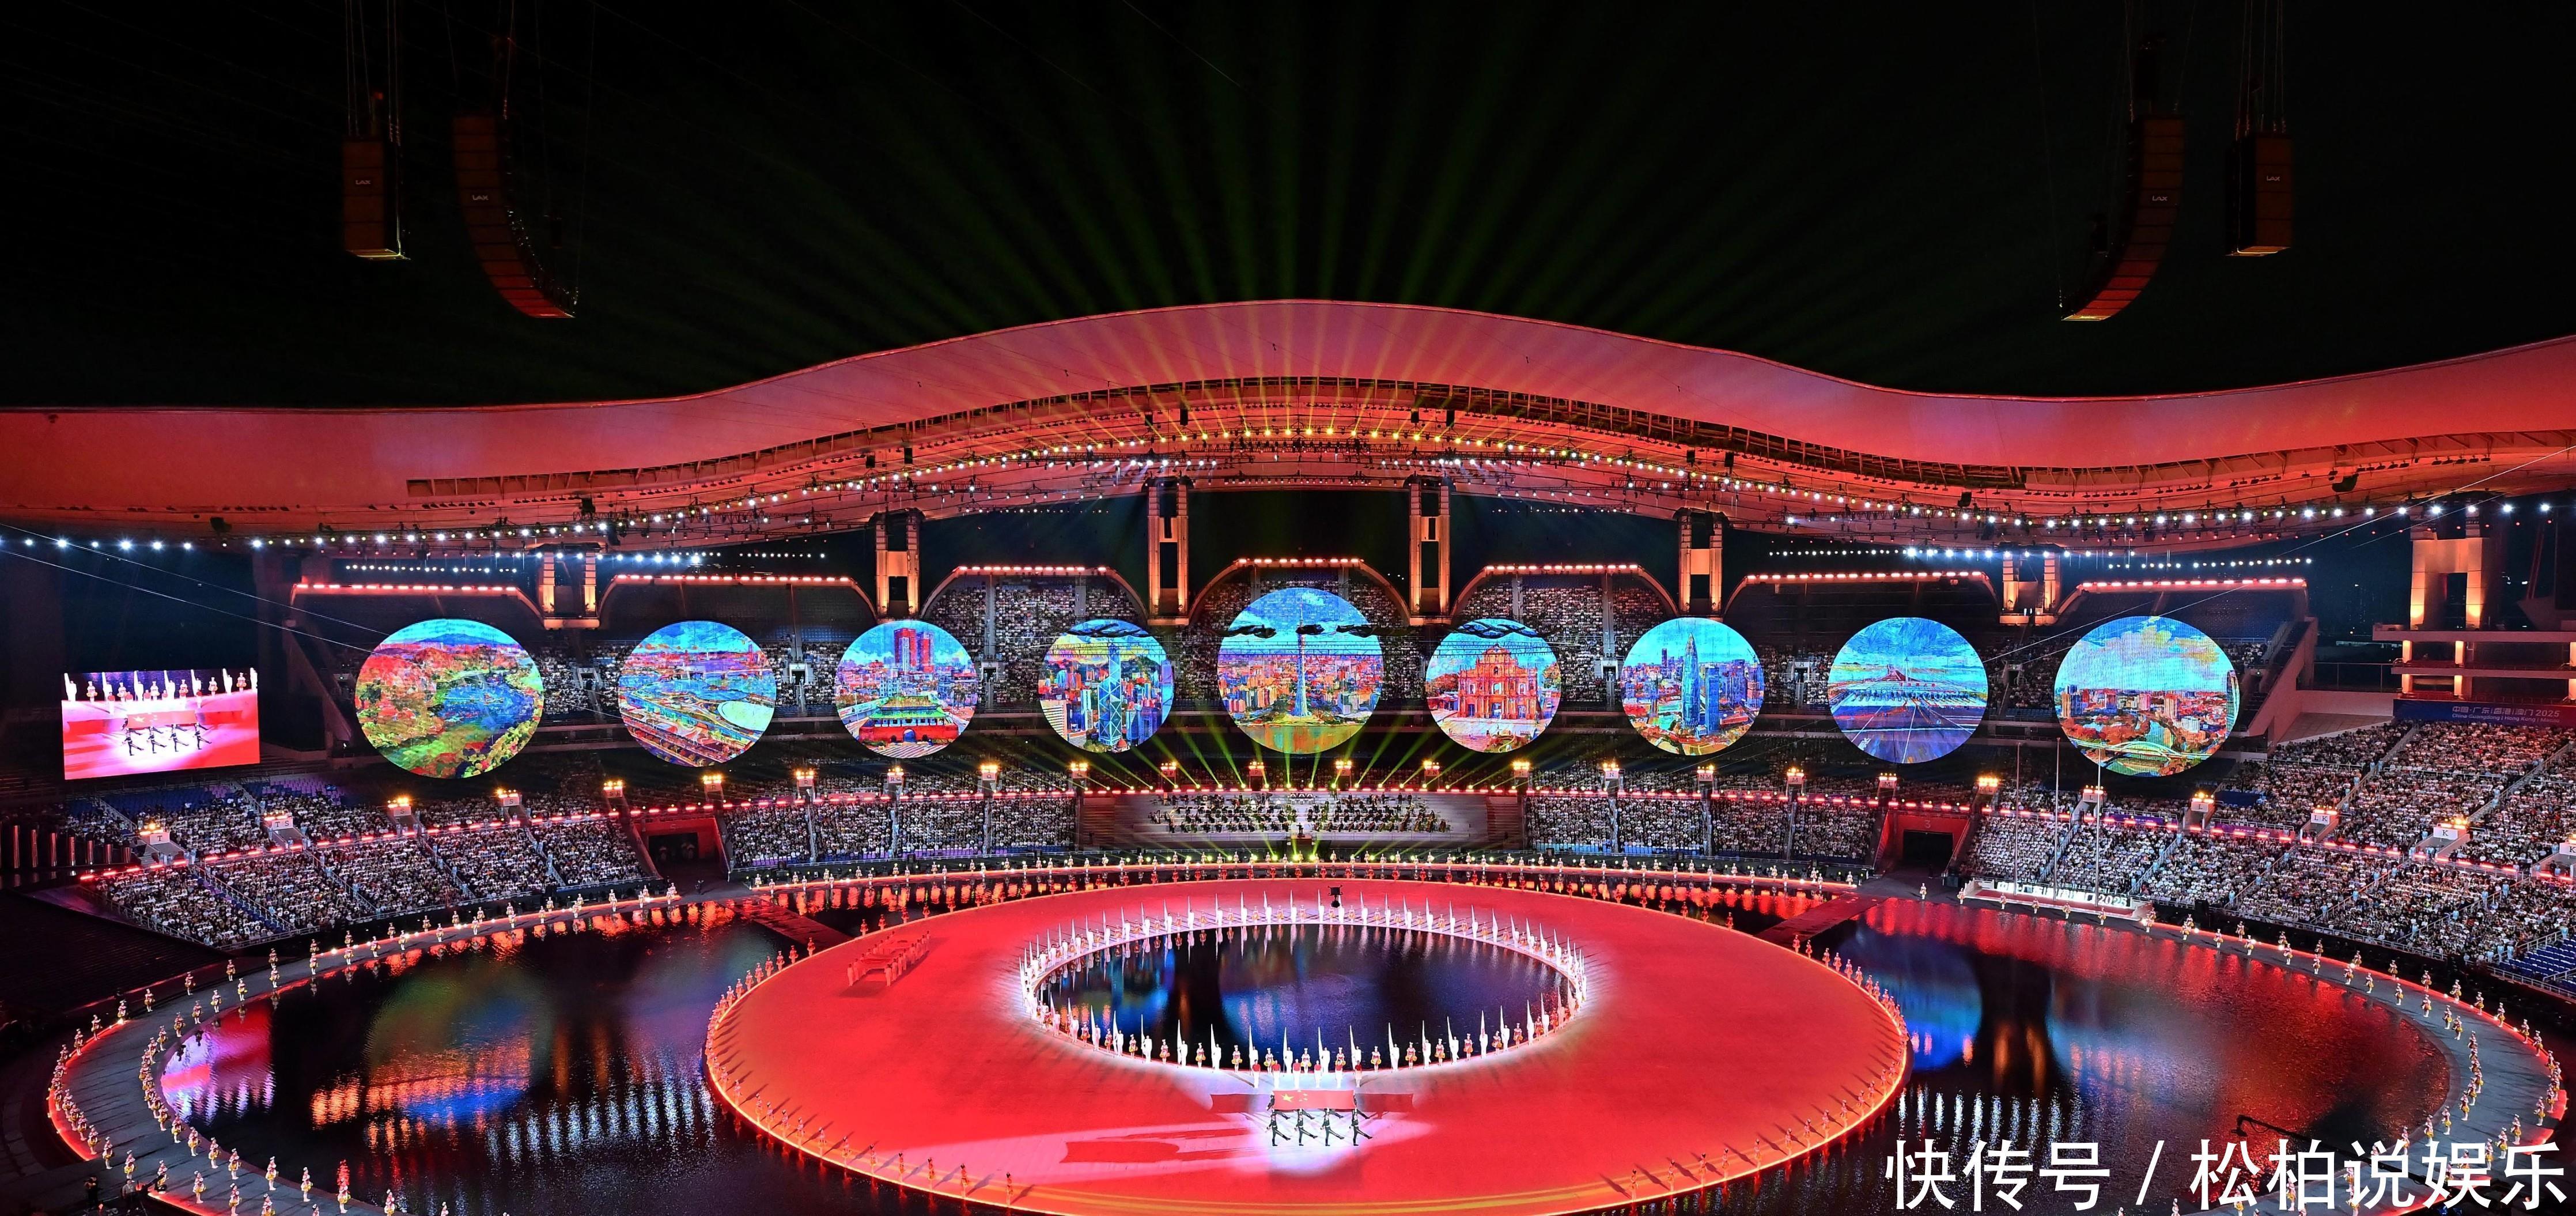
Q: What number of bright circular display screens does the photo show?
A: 9